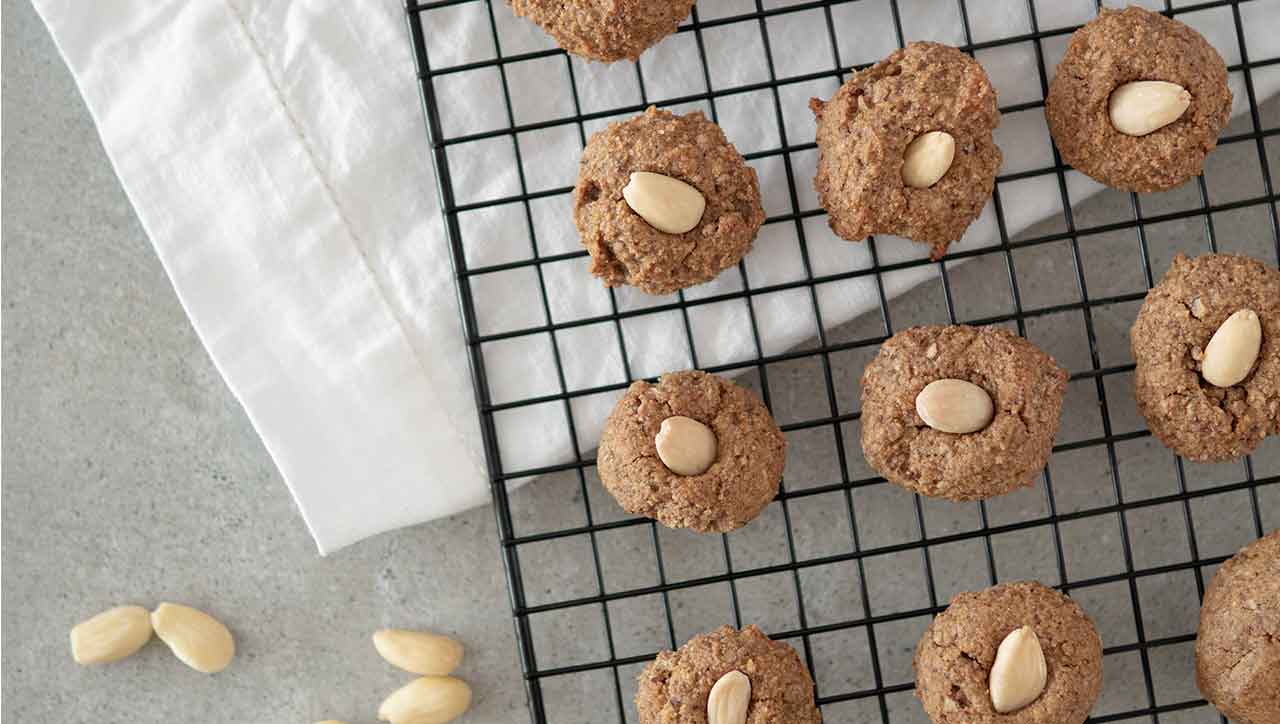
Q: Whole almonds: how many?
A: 12